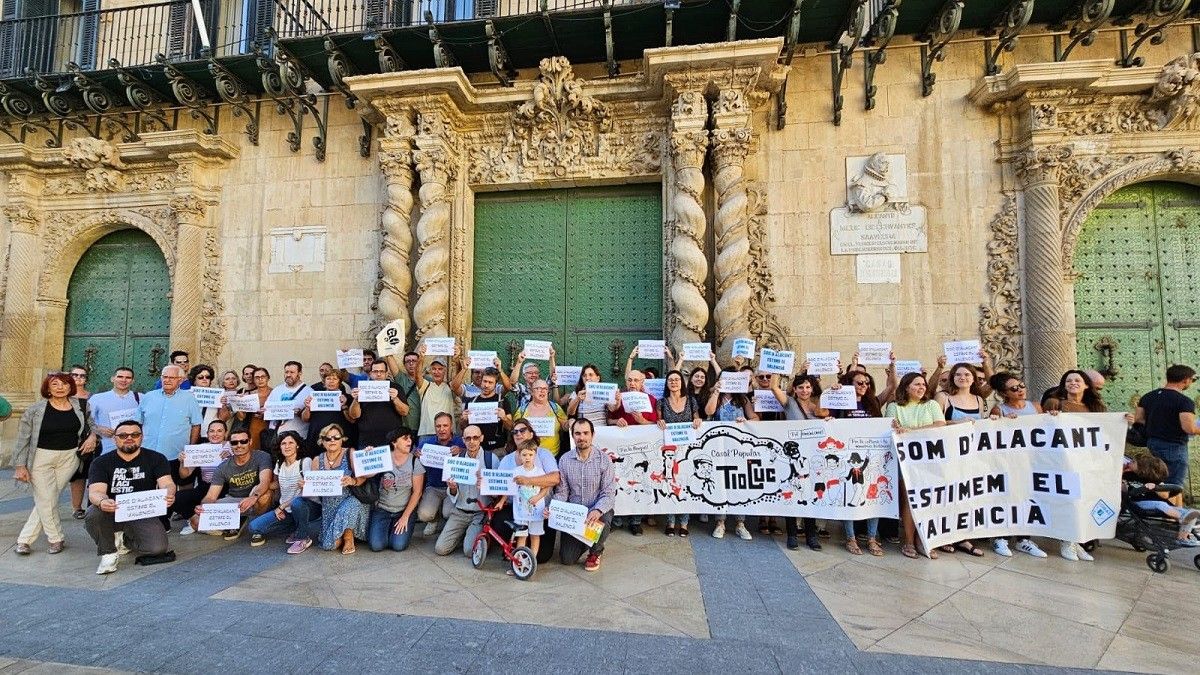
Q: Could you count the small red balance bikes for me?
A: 1